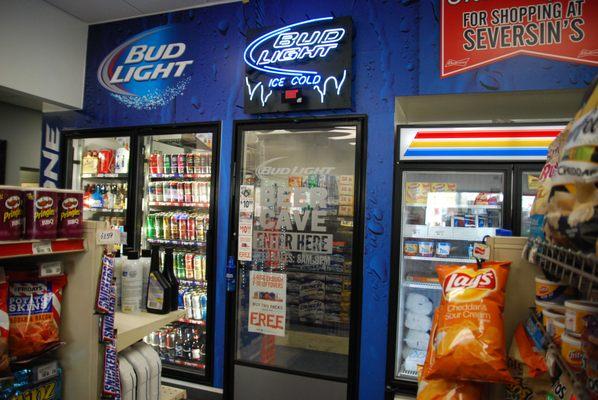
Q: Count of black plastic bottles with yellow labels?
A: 2